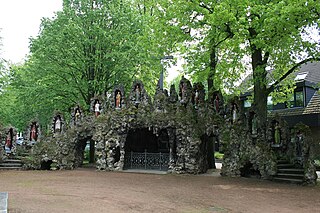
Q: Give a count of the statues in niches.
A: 14